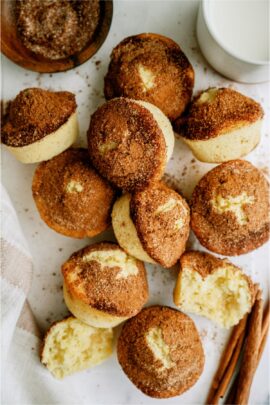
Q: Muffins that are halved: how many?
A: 2